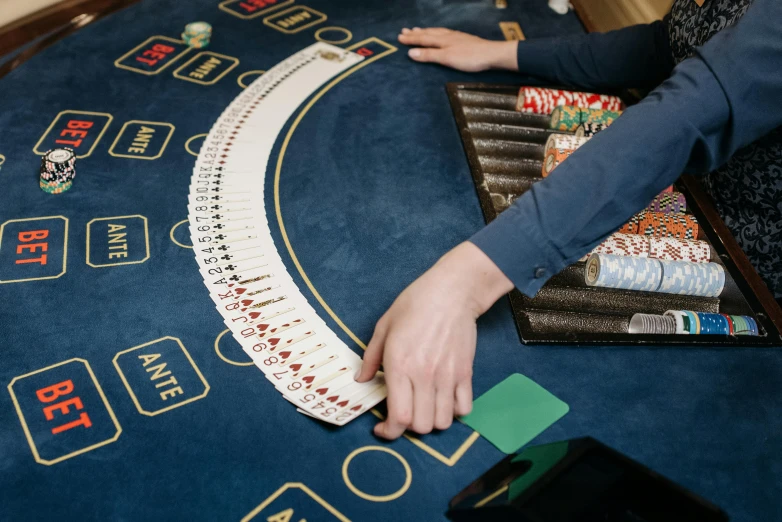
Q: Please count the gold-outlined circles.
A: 6